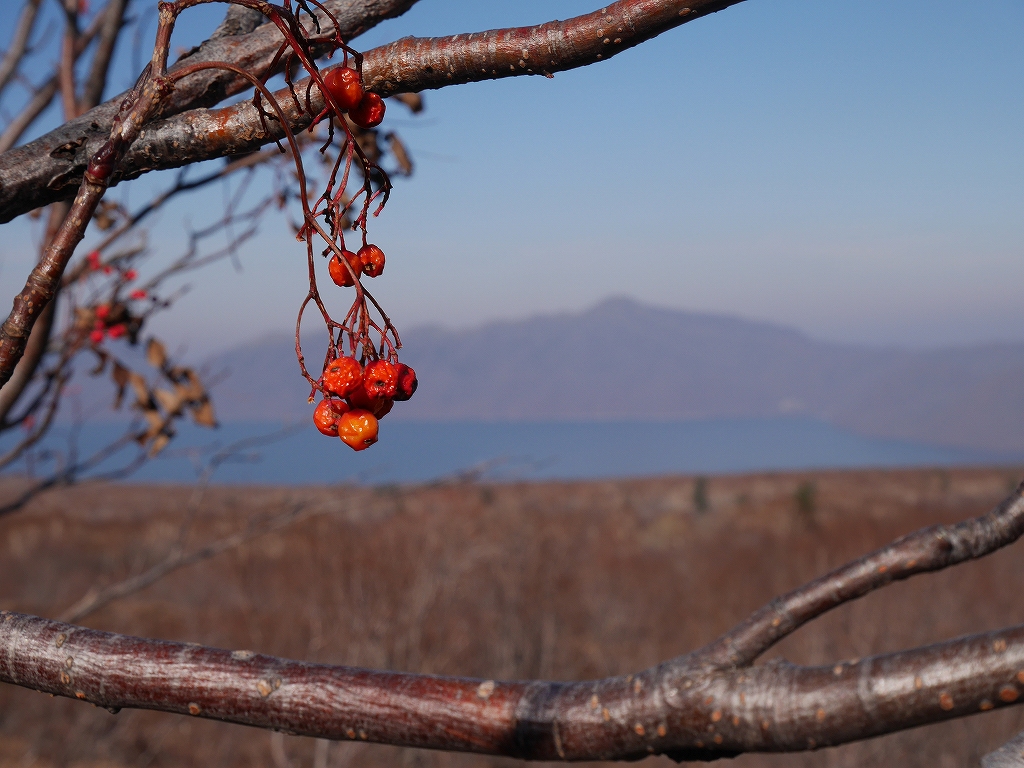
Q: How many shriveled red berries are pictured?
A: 10